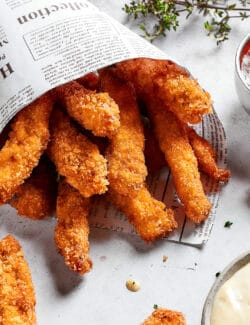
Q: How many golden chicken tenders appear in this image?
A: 12